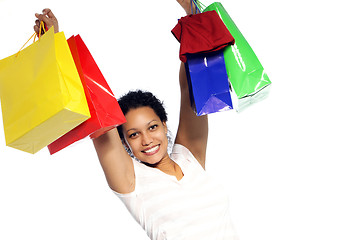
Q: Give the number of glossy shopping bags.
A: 4